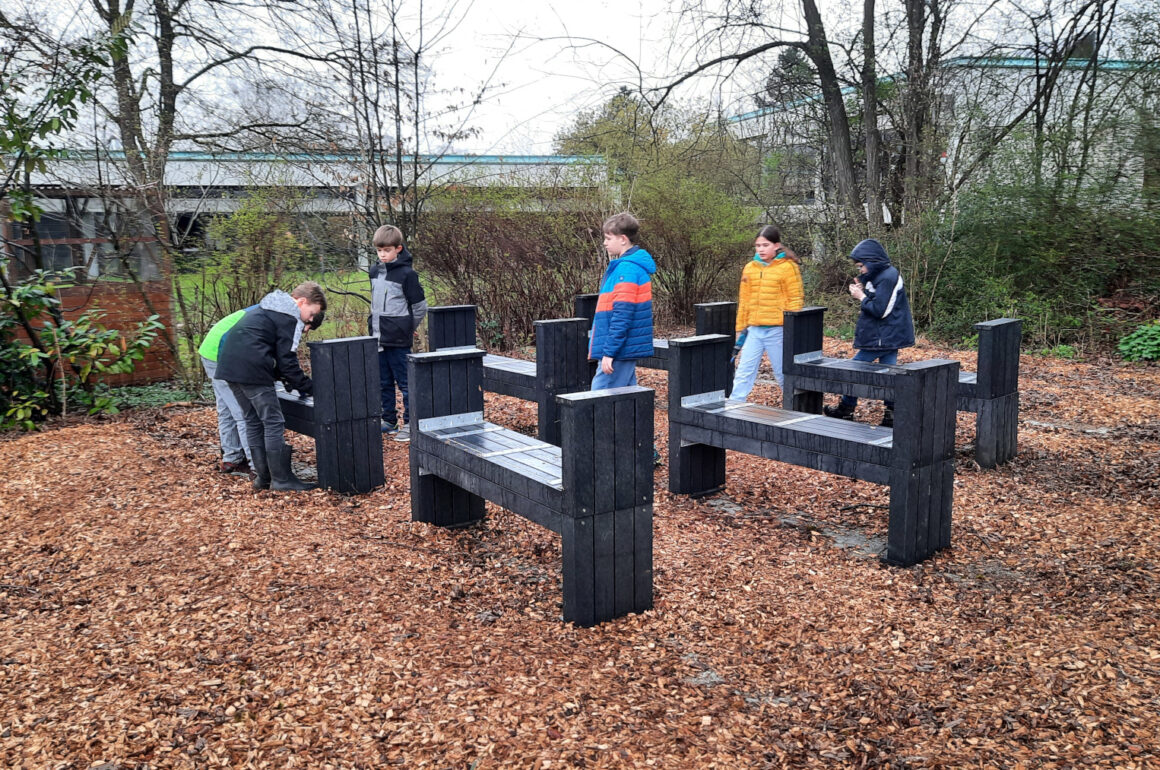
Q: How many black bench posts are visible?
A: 11